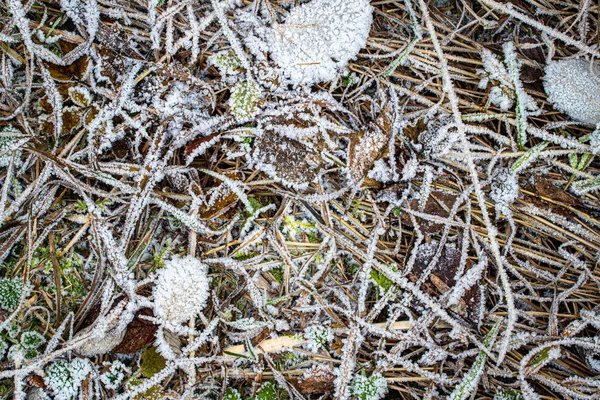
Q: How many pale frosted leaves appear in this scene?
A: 3